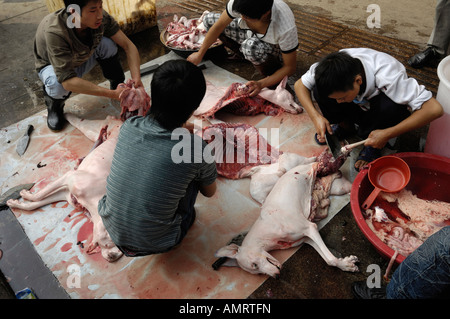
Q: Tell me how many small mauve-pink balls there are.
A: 0